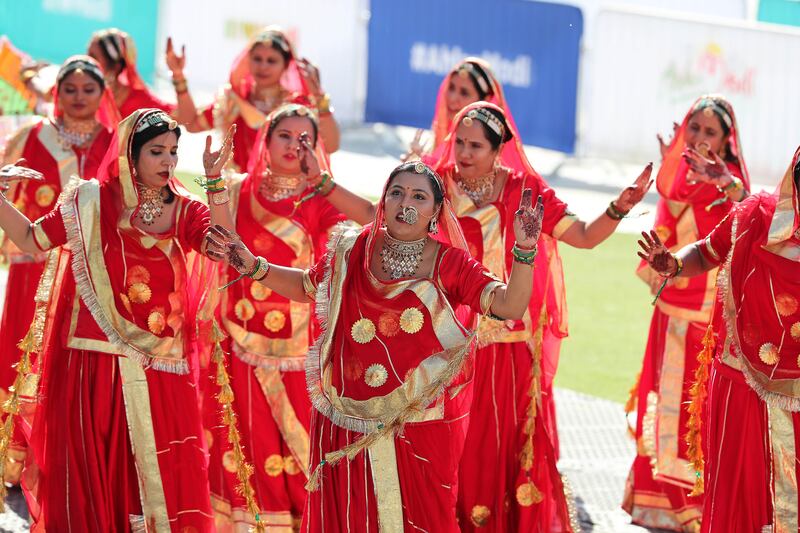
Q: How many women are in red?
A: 10